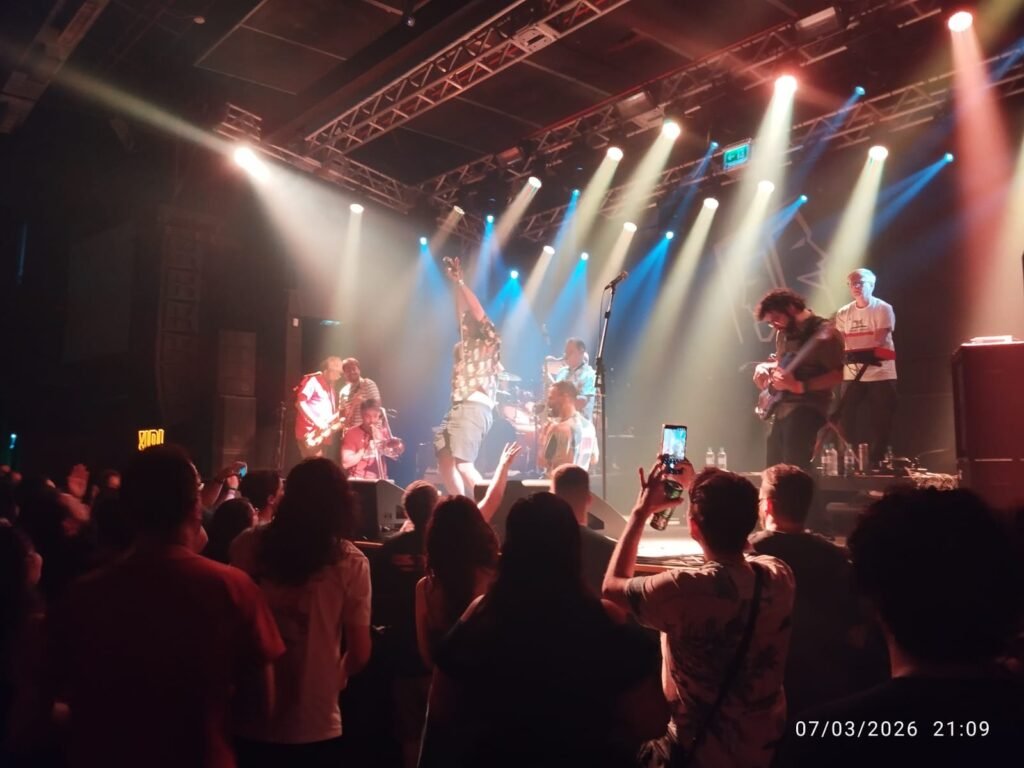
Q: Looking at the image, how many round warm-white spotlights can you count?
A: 13